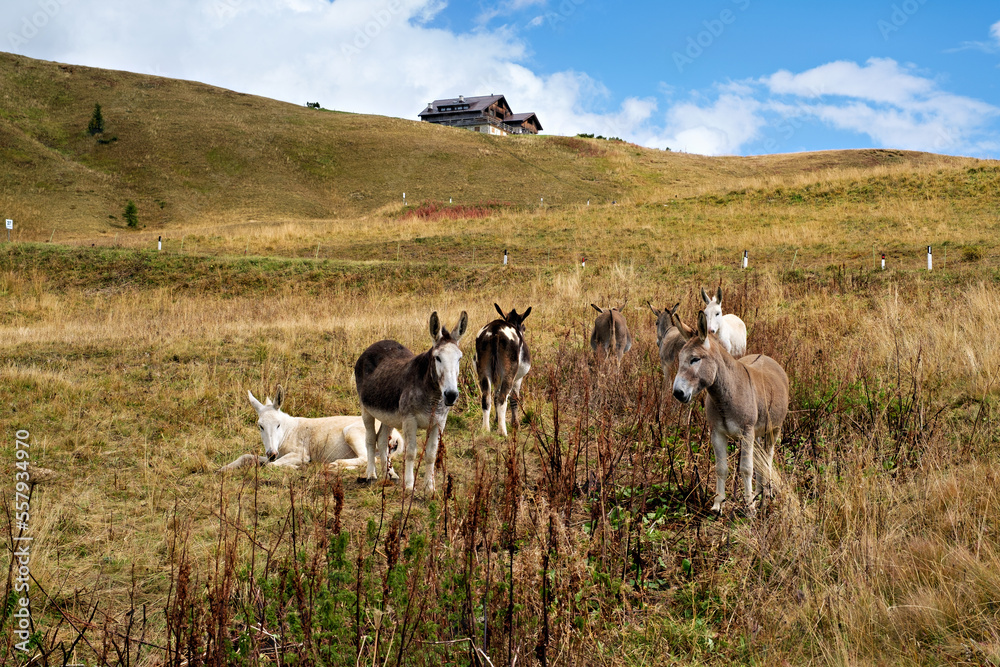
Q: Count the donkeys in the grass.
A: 7